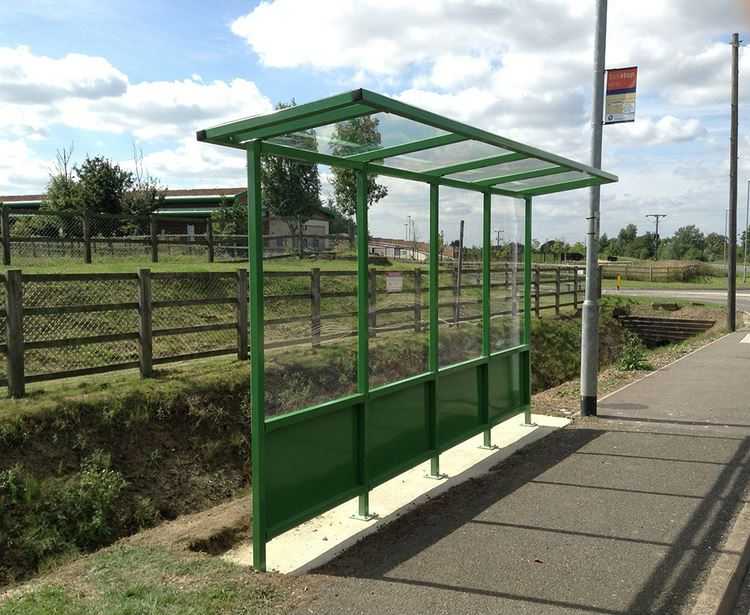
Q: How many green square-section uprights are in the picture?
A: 5